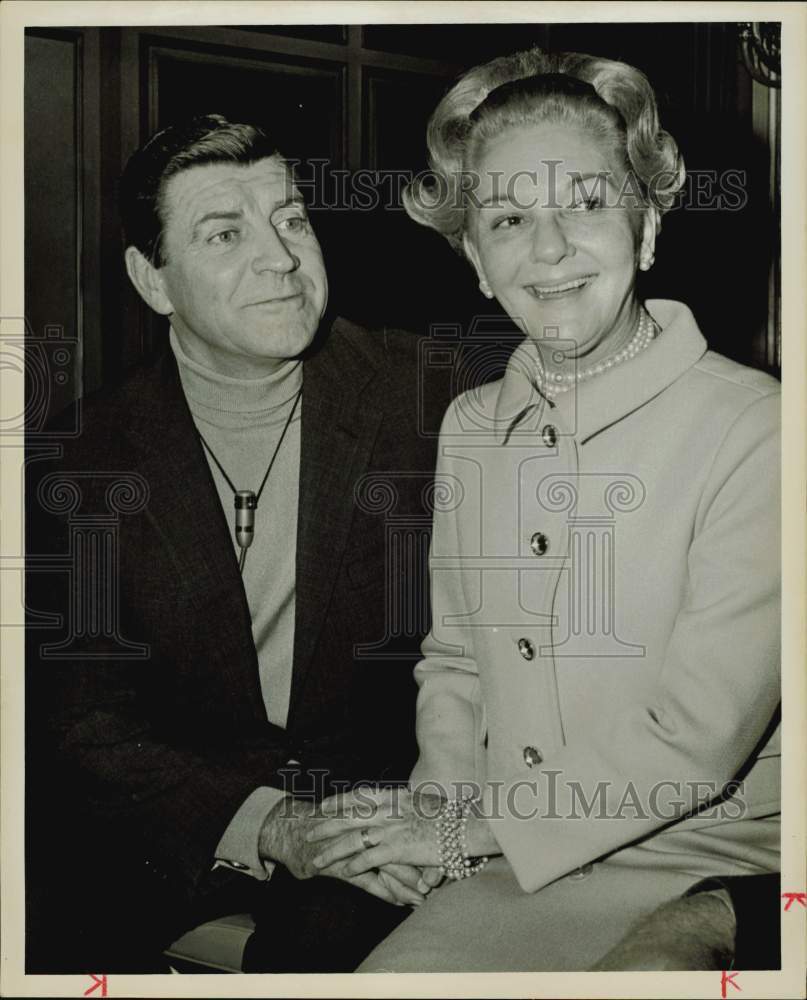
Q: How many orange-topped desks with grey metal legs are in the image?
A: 0